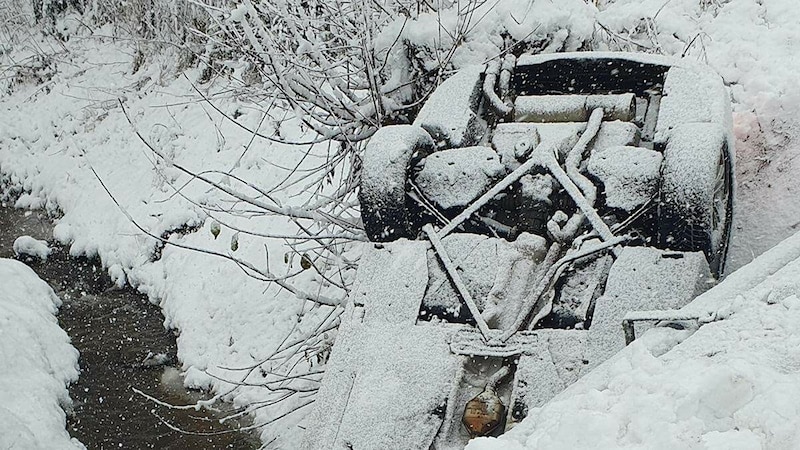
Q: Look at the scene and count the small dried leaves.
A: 4